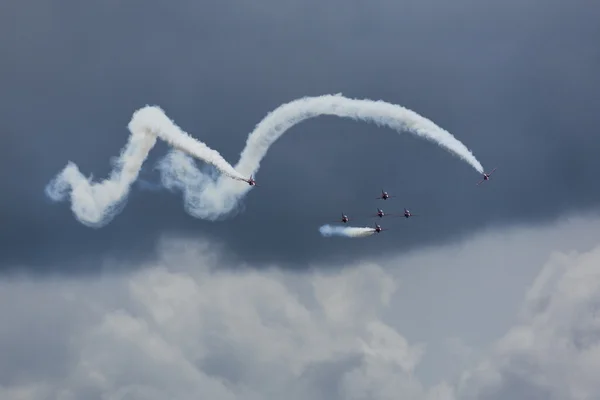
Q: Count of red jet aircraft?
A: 7